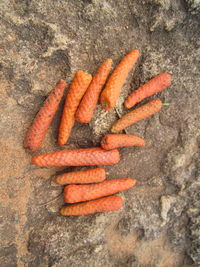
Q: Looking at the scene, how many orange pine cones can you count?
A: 11